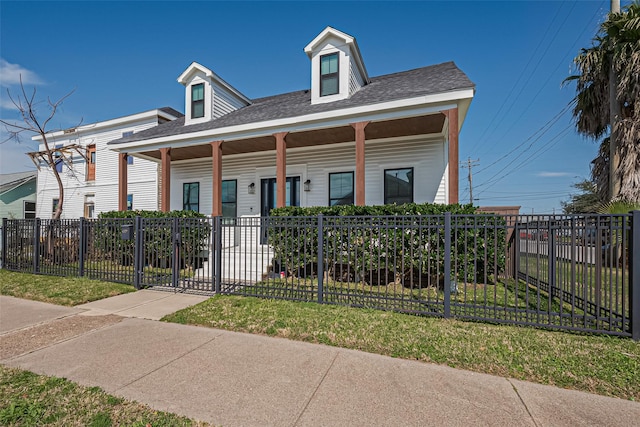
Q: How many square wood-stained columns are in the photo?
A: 6